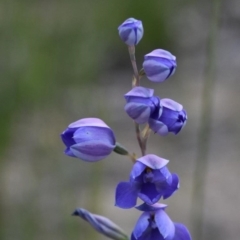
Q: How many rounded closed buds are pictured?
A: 5